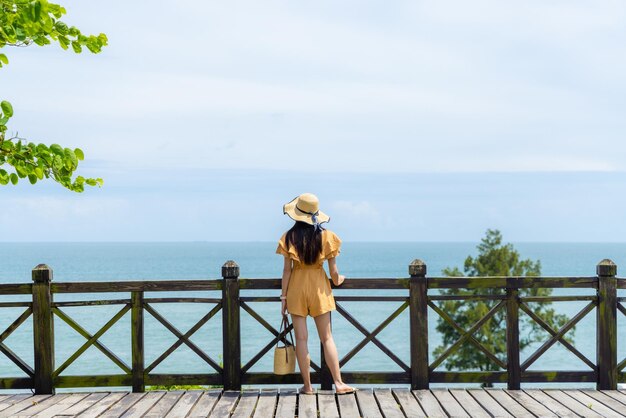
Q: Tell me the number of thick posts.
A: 4